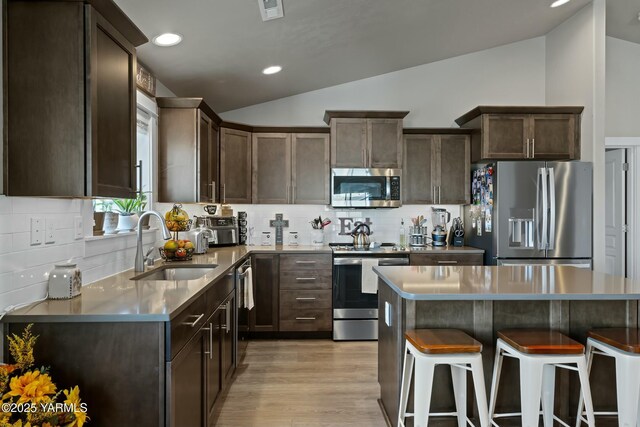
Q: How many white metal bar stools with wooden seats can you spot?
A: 3